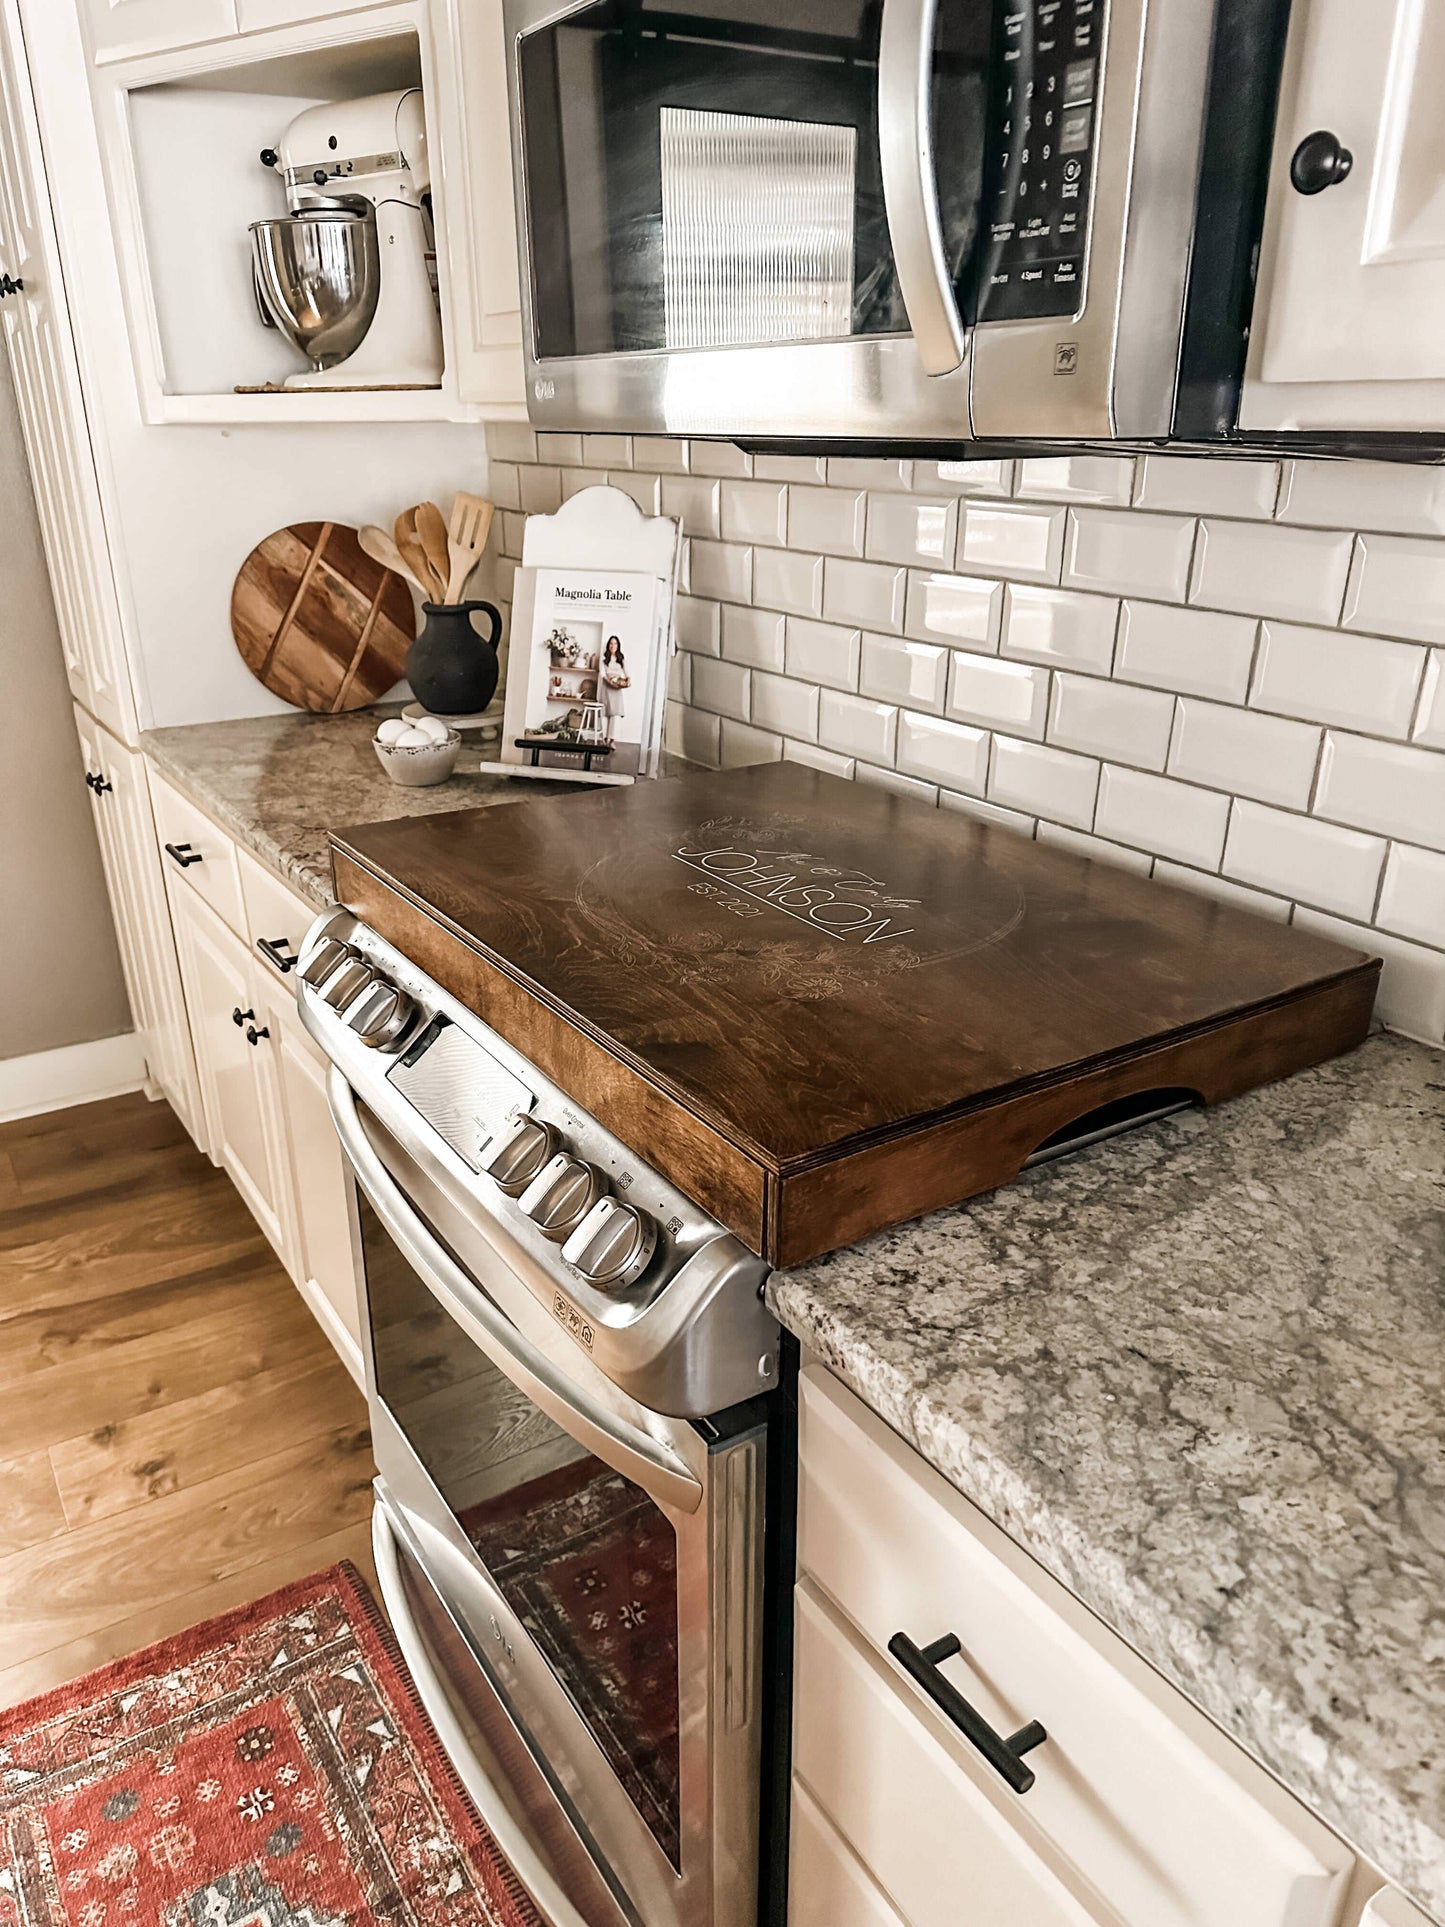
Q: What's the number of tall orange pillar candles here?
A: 0